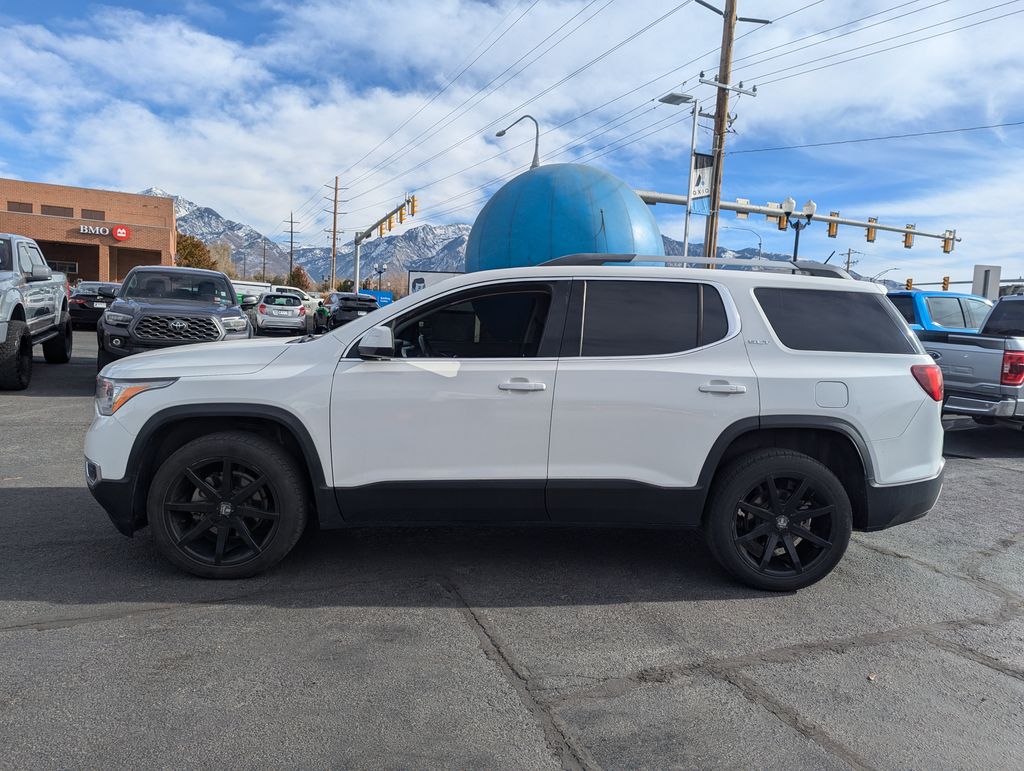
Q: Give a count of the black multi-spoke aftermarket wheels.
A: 2